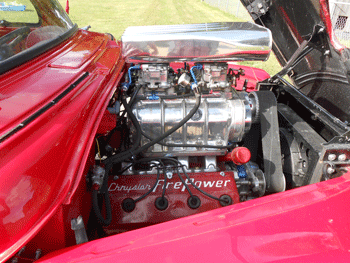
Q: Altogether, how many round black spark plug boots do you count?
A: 4